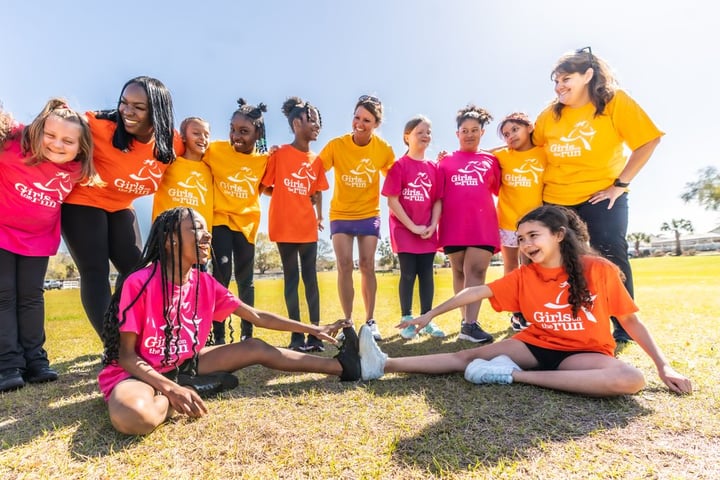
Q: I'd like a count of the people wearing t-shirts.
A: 12